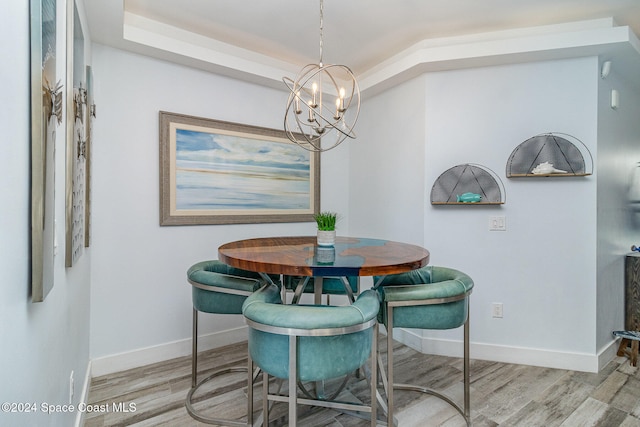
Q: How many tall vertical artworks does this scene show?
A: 3